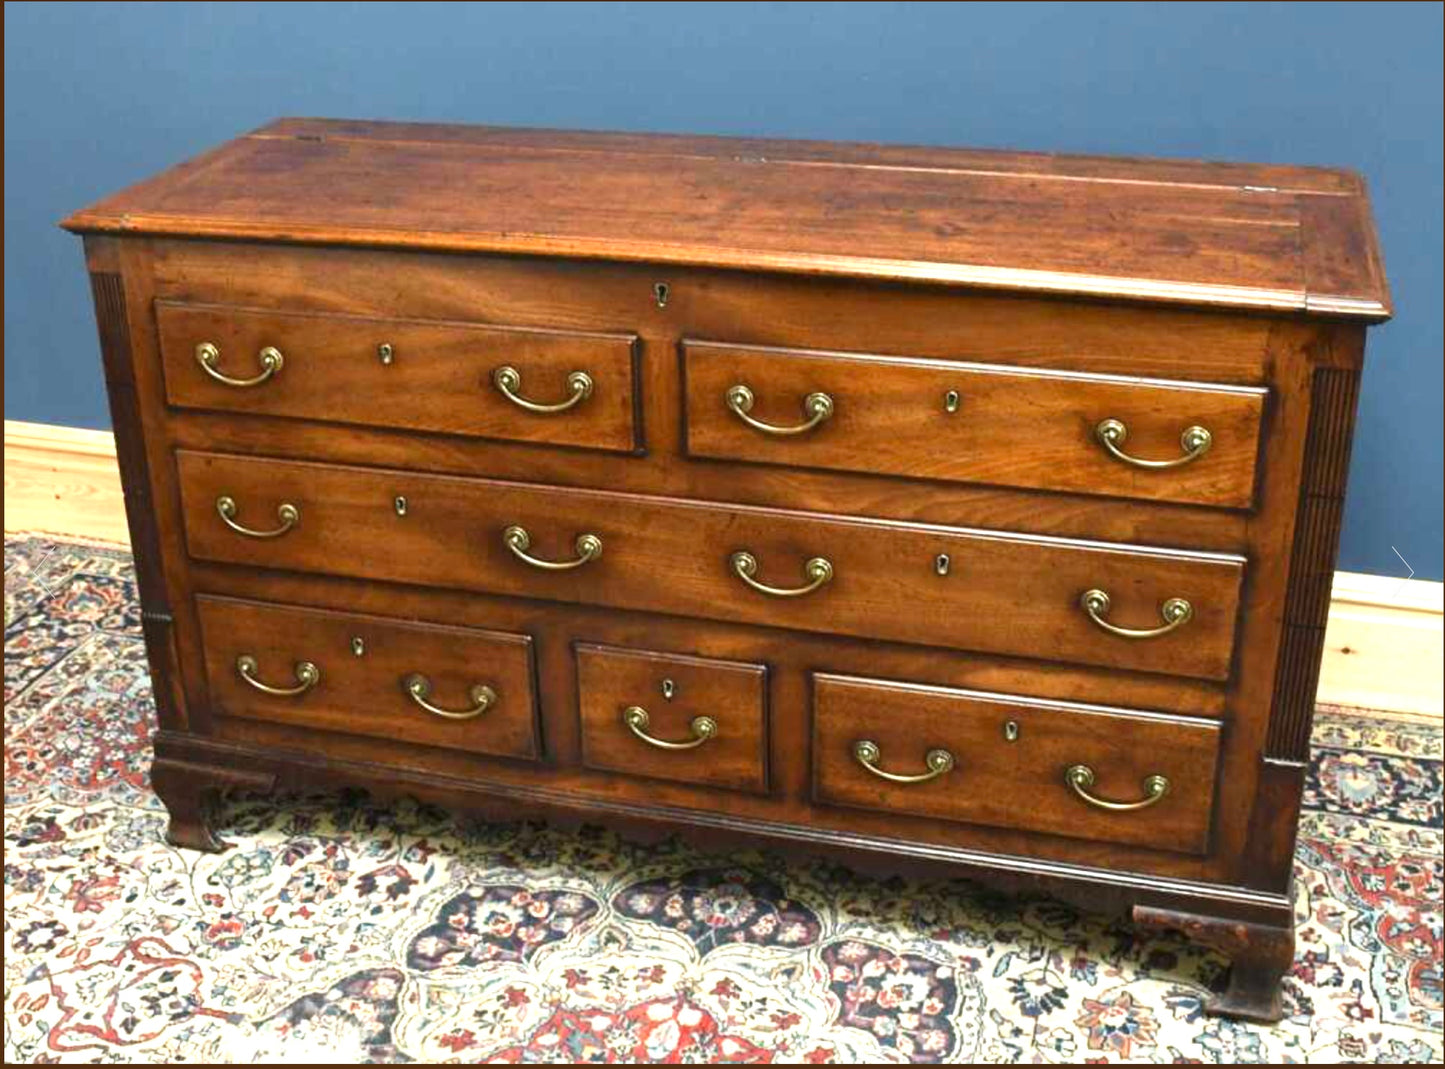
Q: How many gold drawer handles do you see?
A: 13